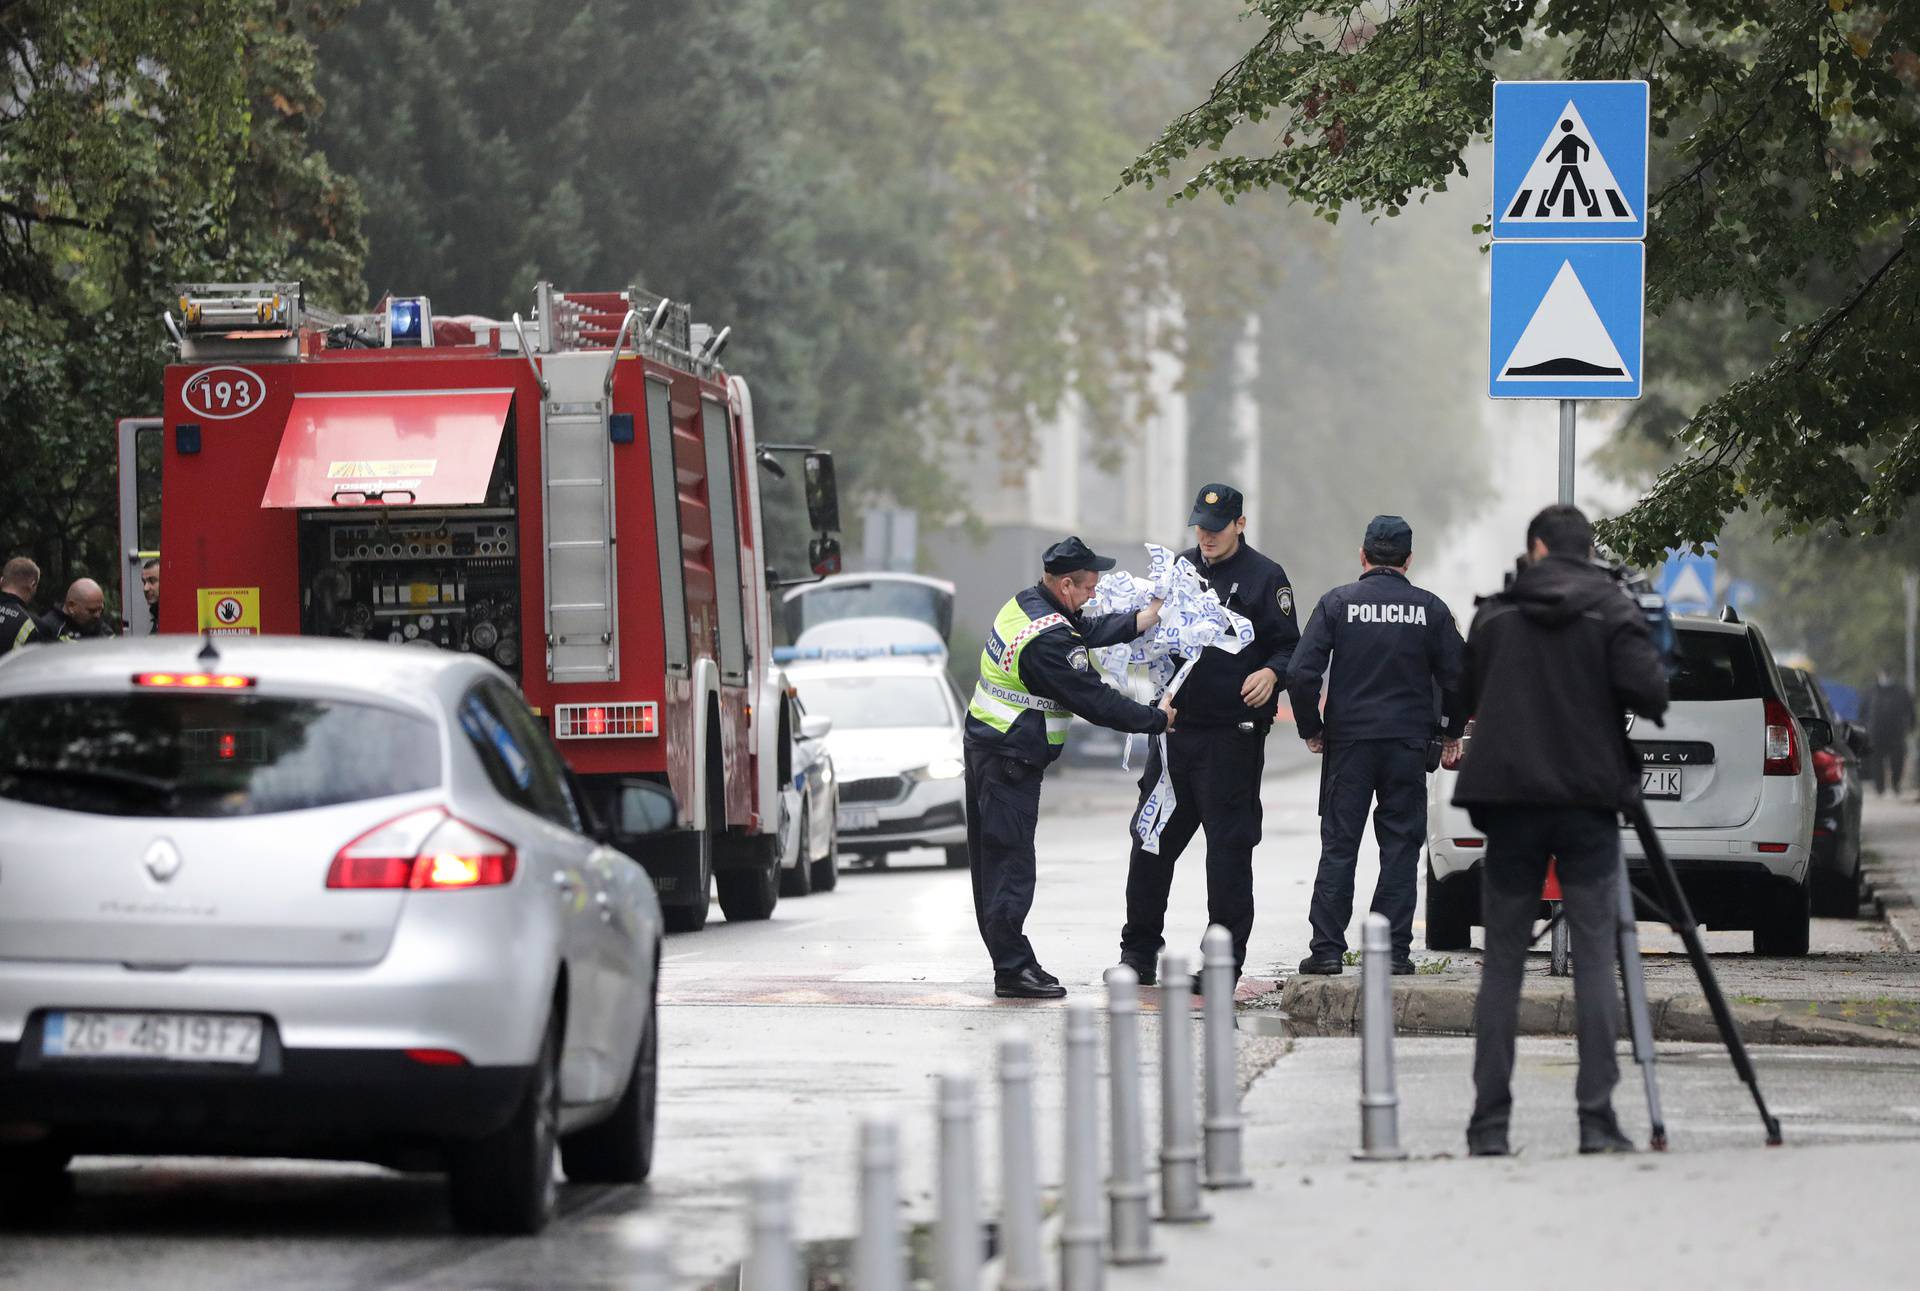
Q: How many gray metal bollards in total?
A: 10